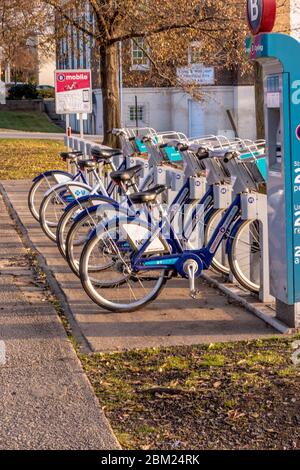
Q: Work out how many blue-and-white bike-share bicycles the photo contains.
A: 5